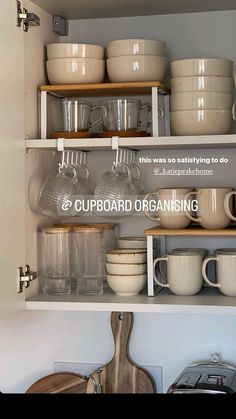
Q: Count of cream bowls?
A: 12